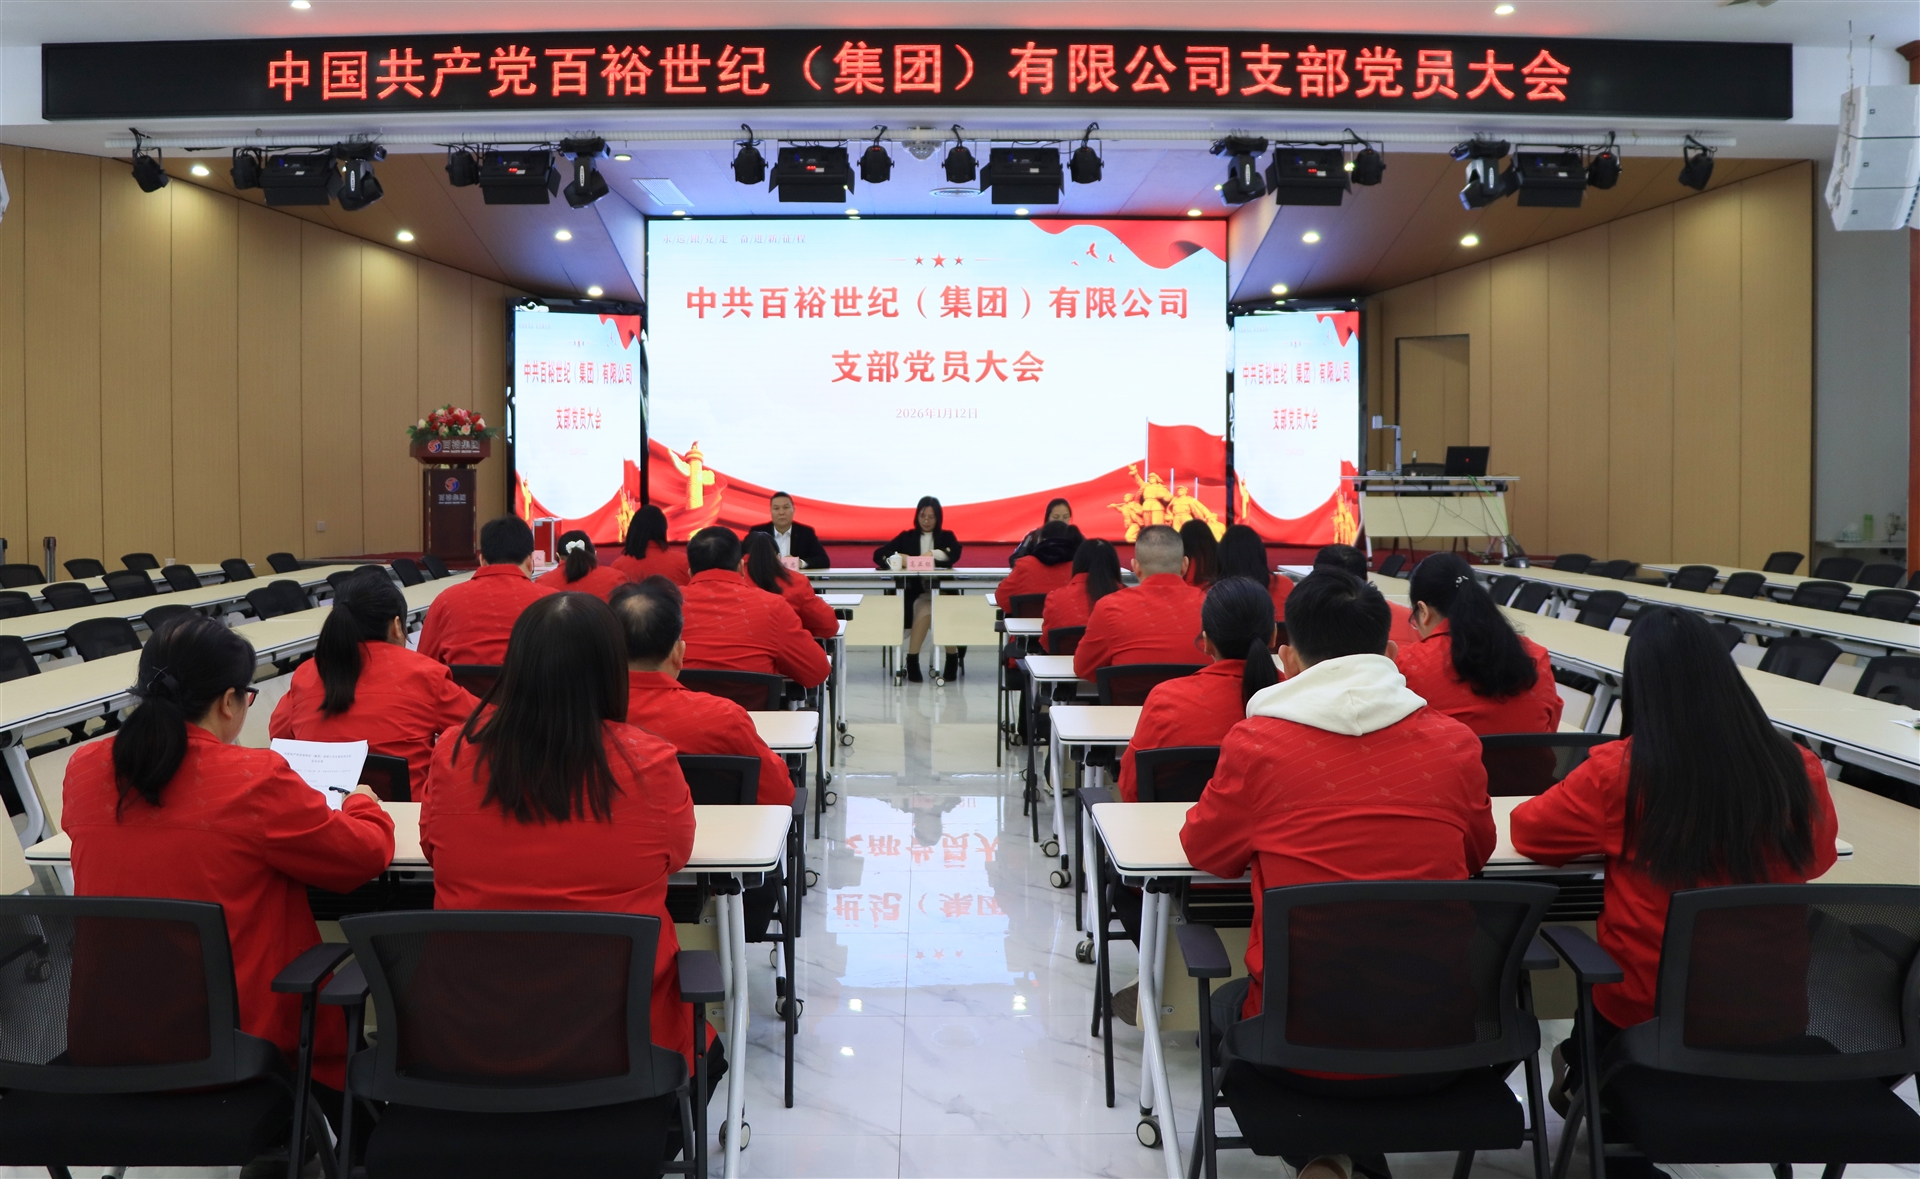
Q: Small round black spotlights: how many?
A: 10